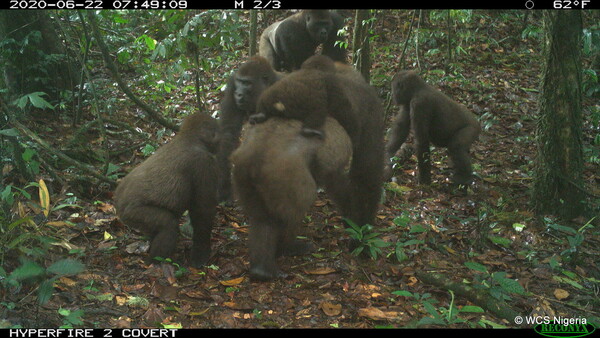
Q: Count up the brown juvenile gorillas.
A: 3